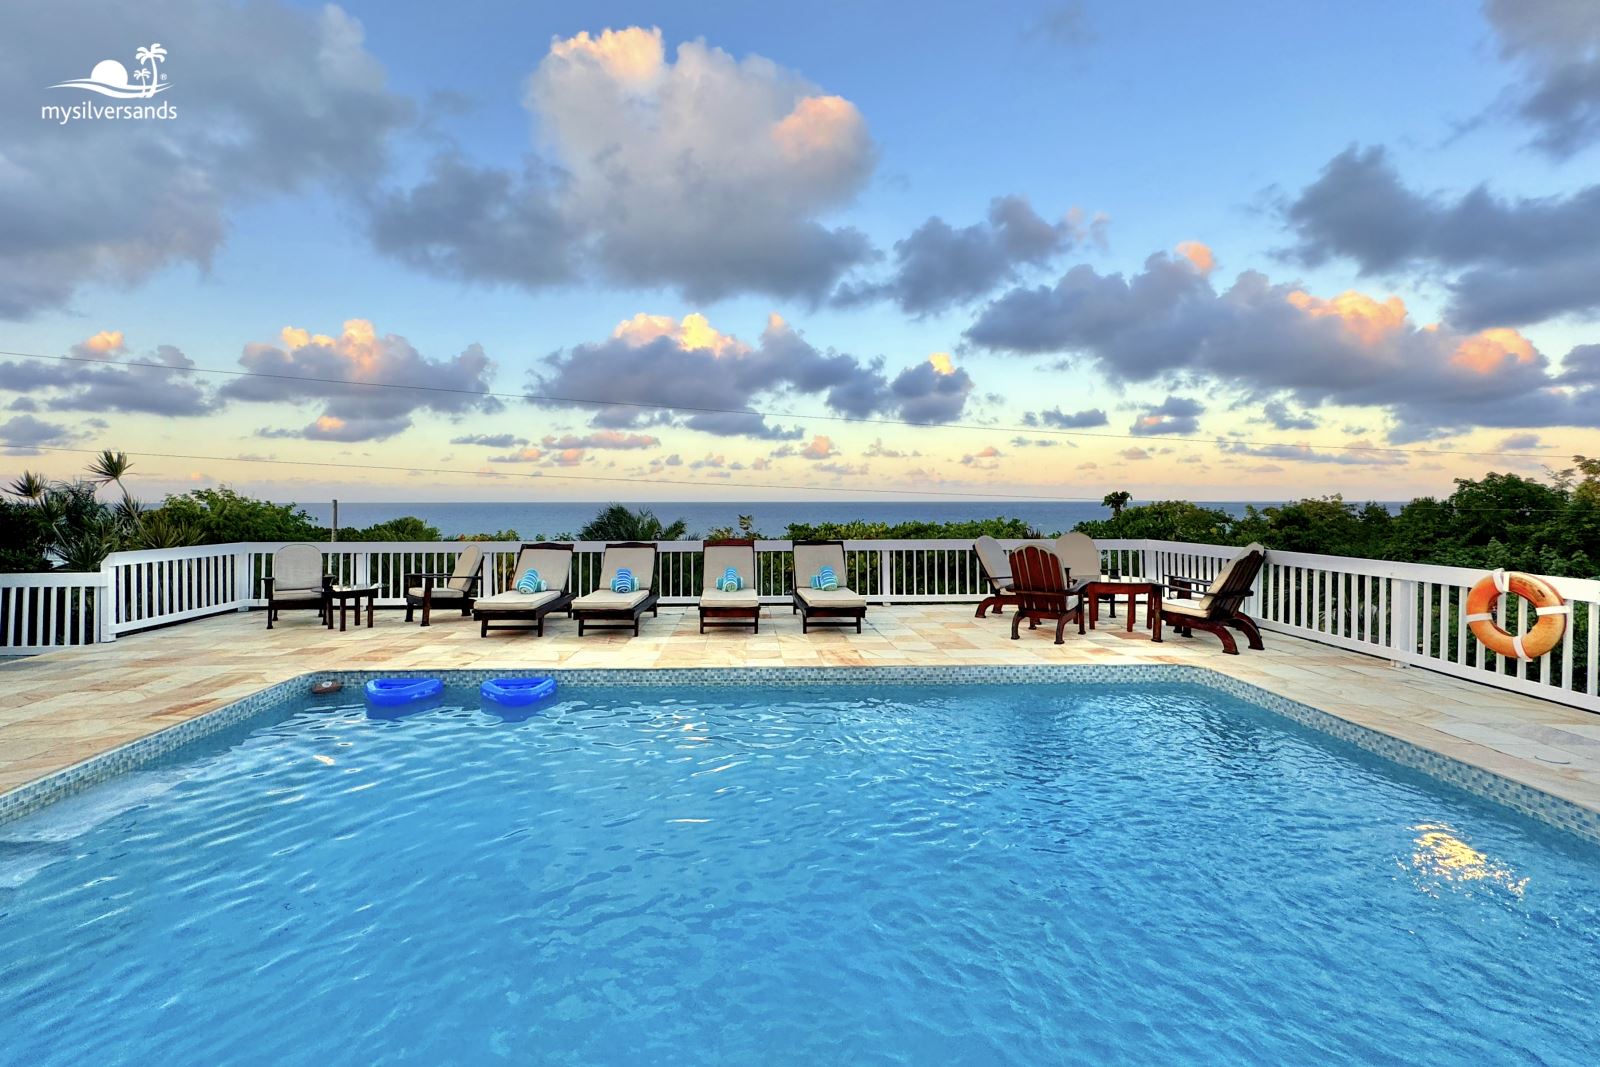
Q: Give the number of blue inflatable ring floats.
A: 2